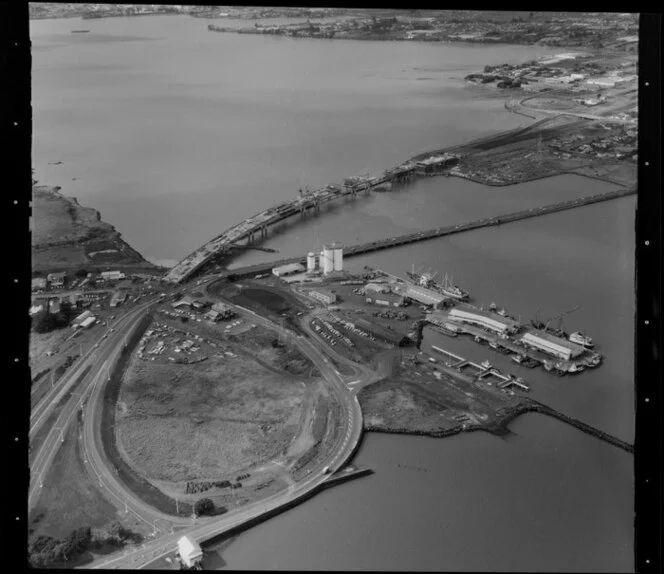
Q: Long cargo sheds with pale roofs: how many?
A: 3